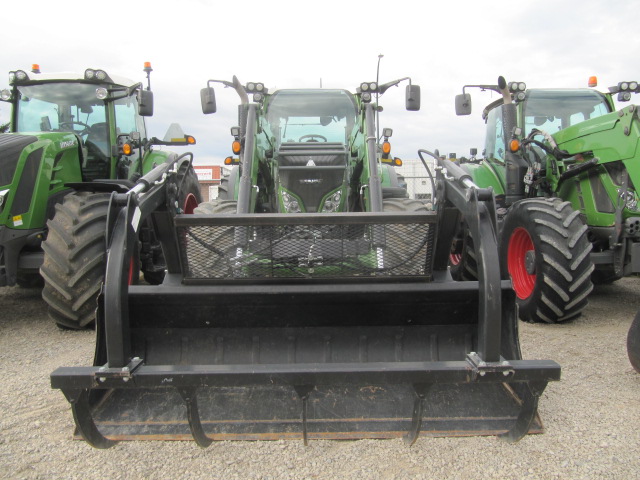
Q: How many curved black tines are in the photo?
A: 5